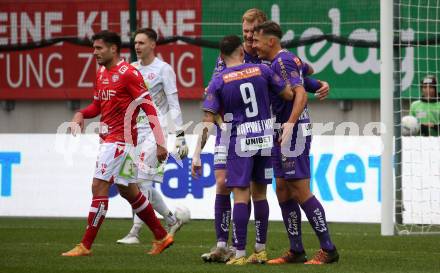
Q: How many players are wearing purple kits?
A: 3